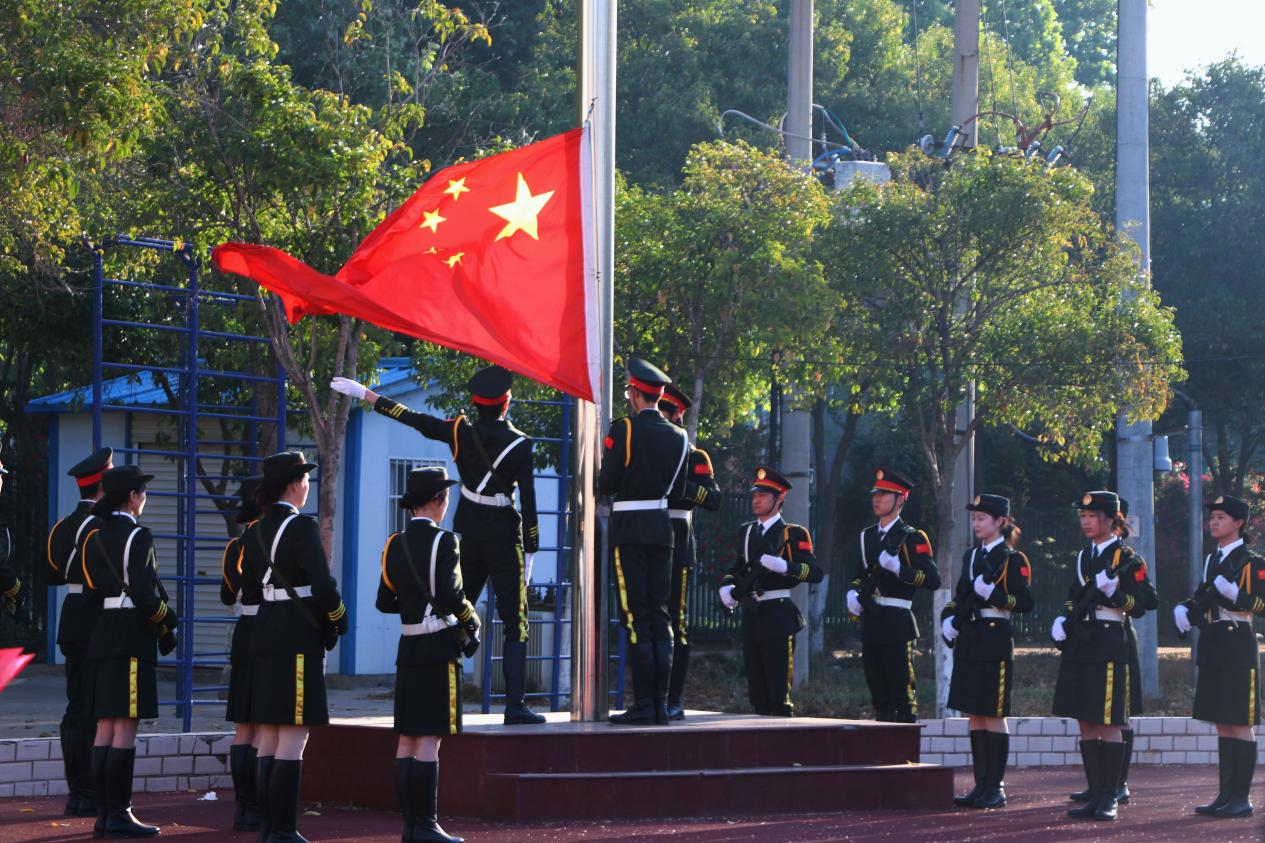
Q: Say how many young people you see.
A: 15